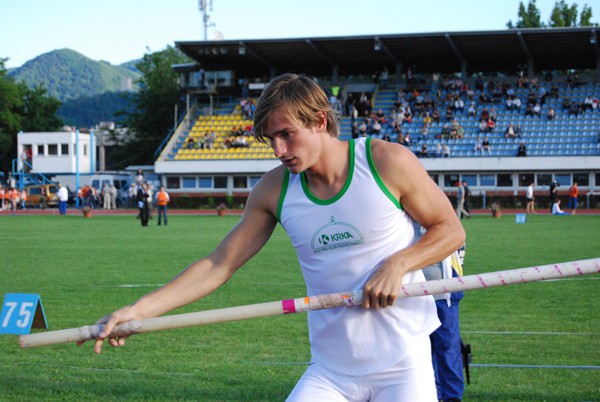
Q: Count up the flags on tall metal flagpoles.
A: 0